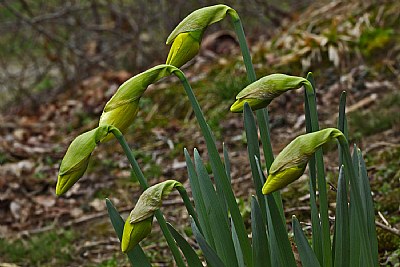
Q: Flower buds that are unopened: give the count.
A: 6